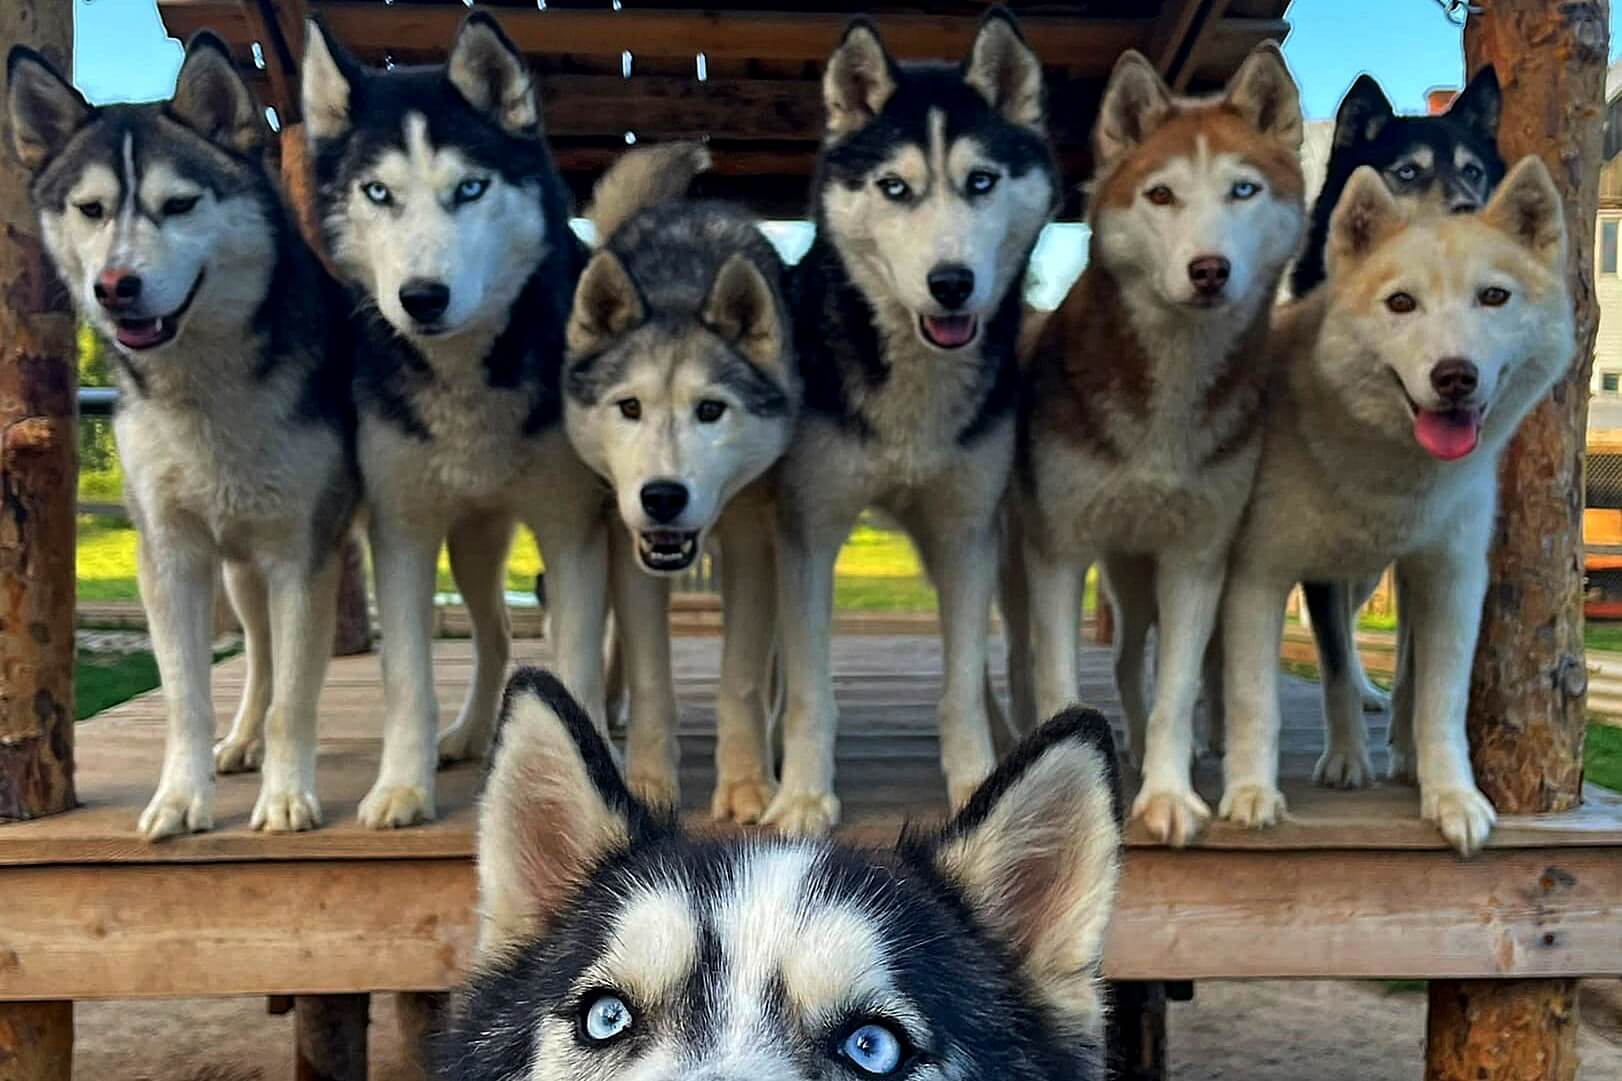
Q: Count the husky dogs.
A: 8